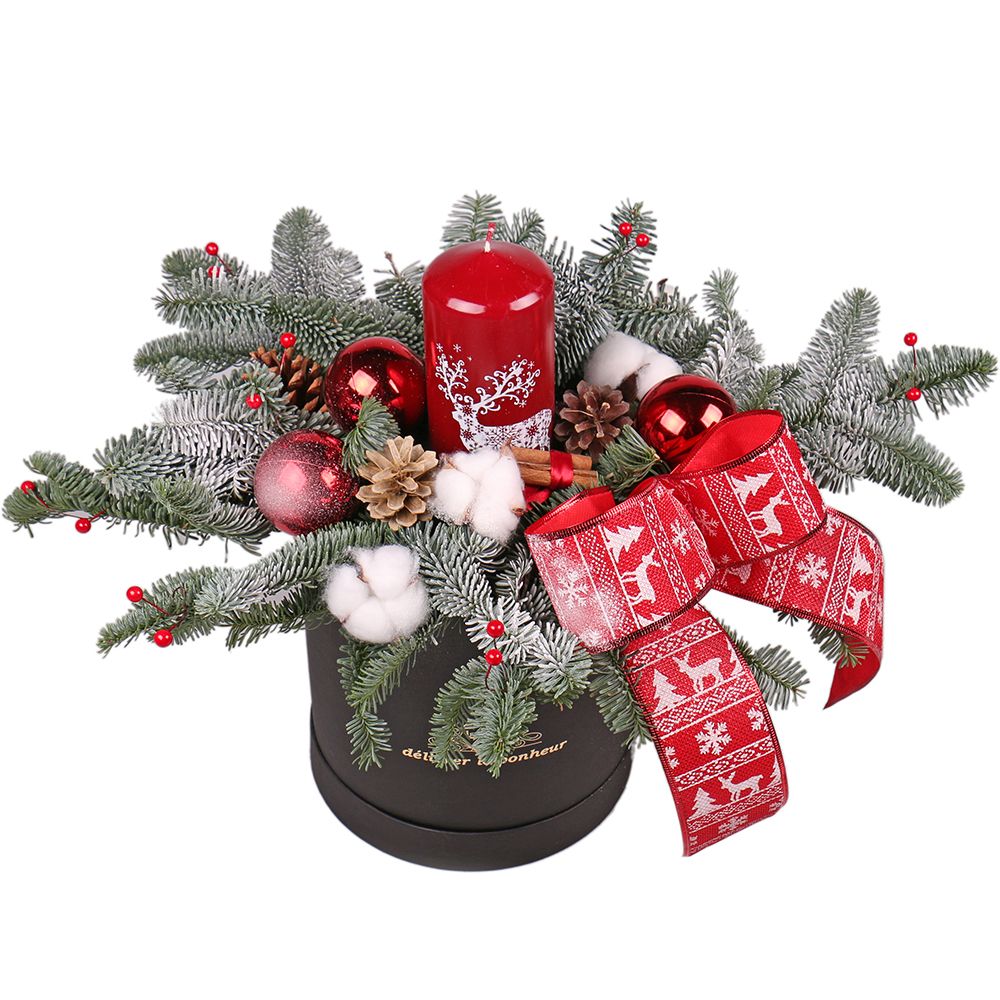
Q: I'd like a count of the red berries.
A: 14